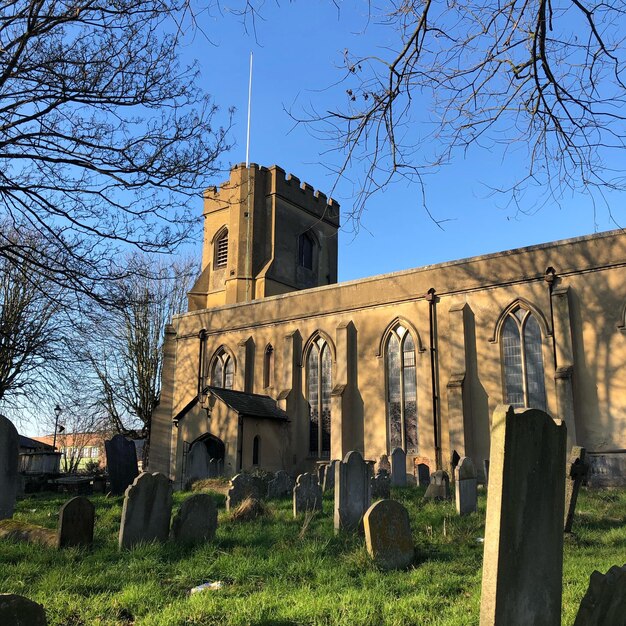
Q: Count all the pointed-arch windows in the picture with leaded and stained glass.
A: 4